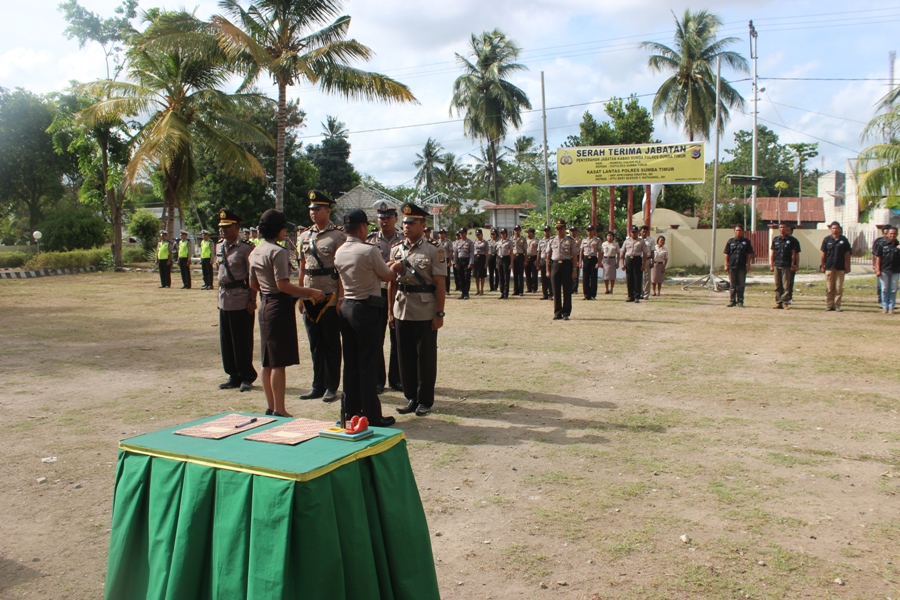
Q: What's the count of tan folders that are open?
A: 0